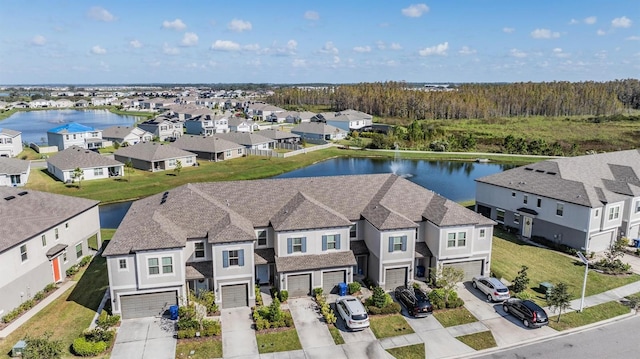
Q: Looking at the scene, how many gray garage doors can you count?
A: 6